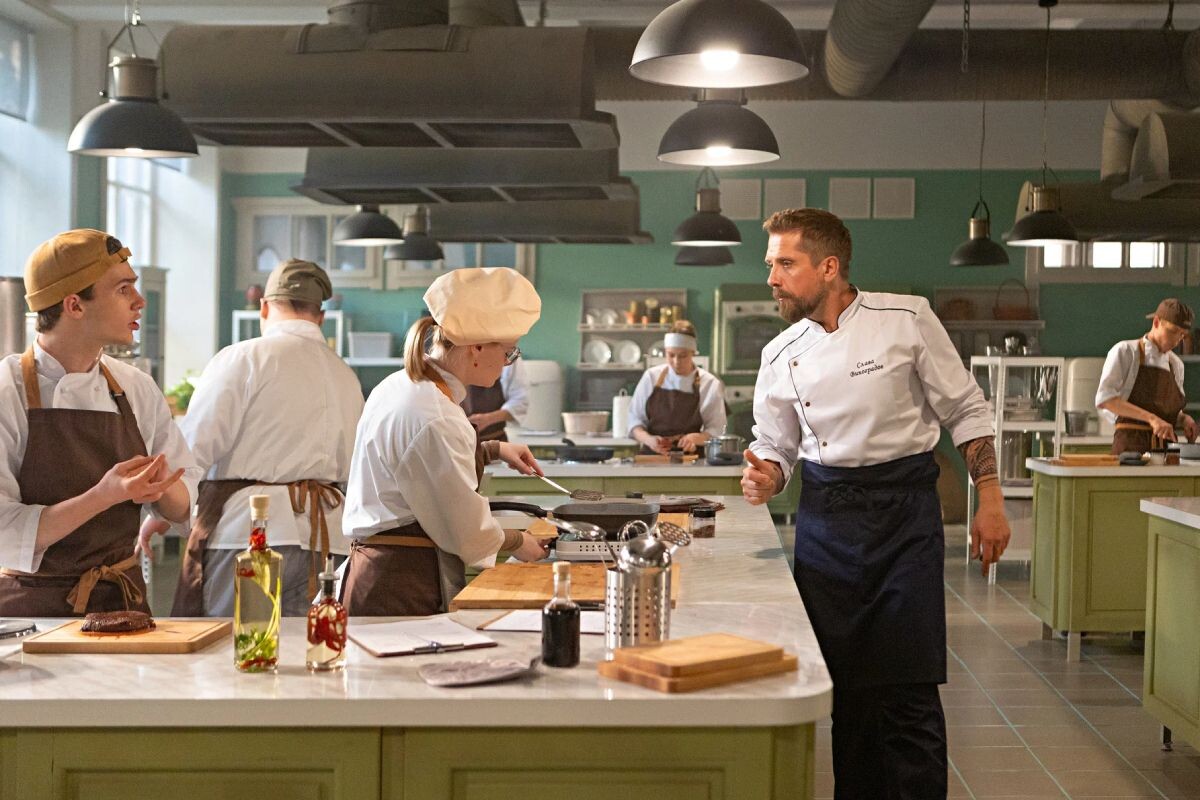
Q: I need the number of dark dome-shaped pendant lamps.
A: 9